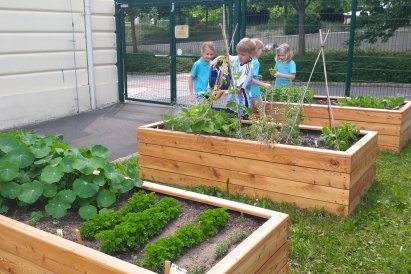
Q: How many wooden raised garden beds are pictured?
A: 3